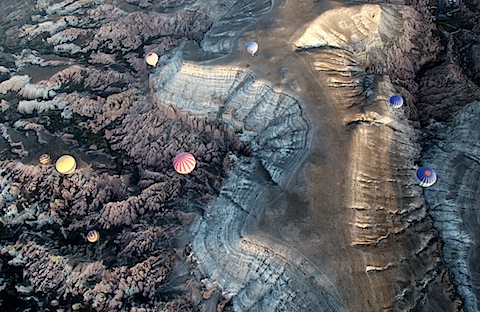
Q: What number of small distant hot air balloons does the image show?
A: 8